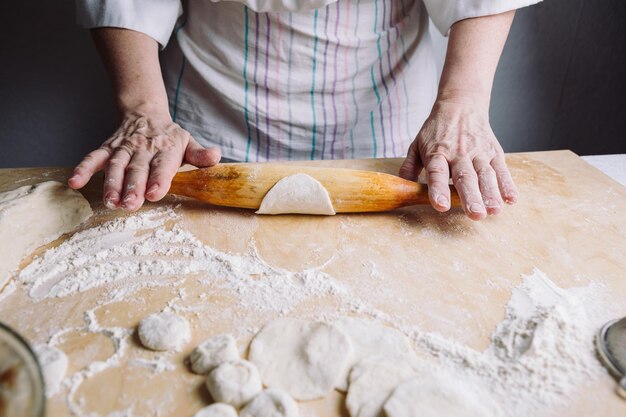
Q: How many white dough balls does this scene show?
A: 6